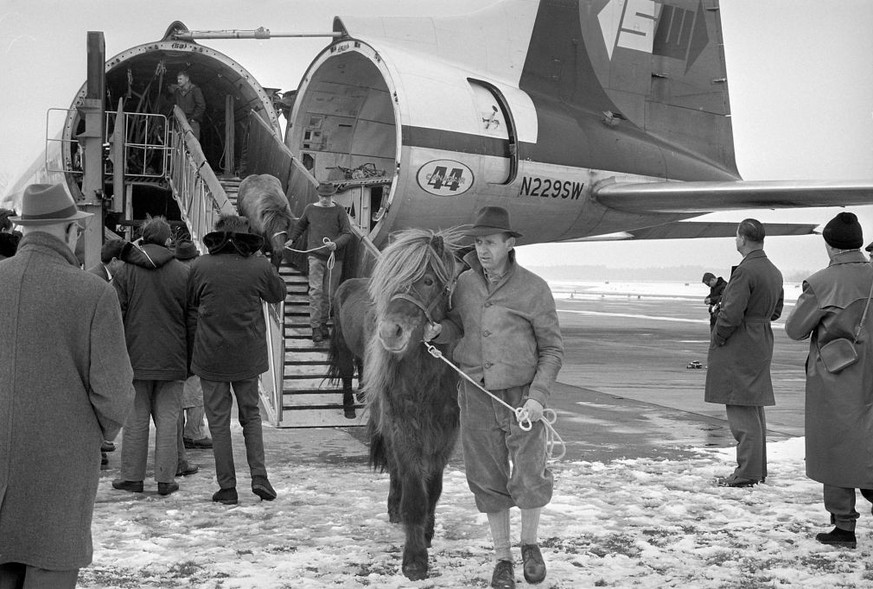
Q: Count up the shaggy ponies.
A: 3